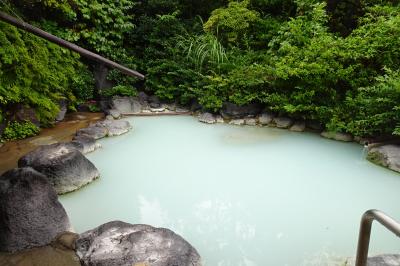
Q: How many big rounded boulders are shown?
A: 3